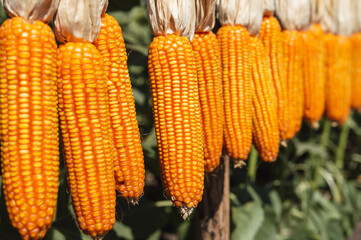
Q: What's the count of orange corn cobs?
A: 12